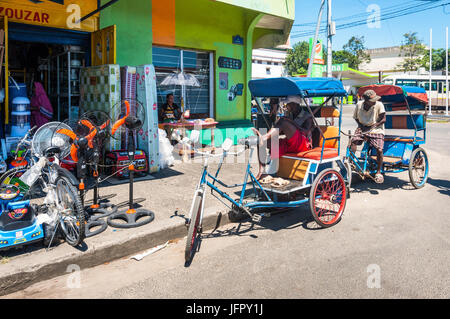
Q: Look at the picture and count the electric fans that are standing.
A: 3